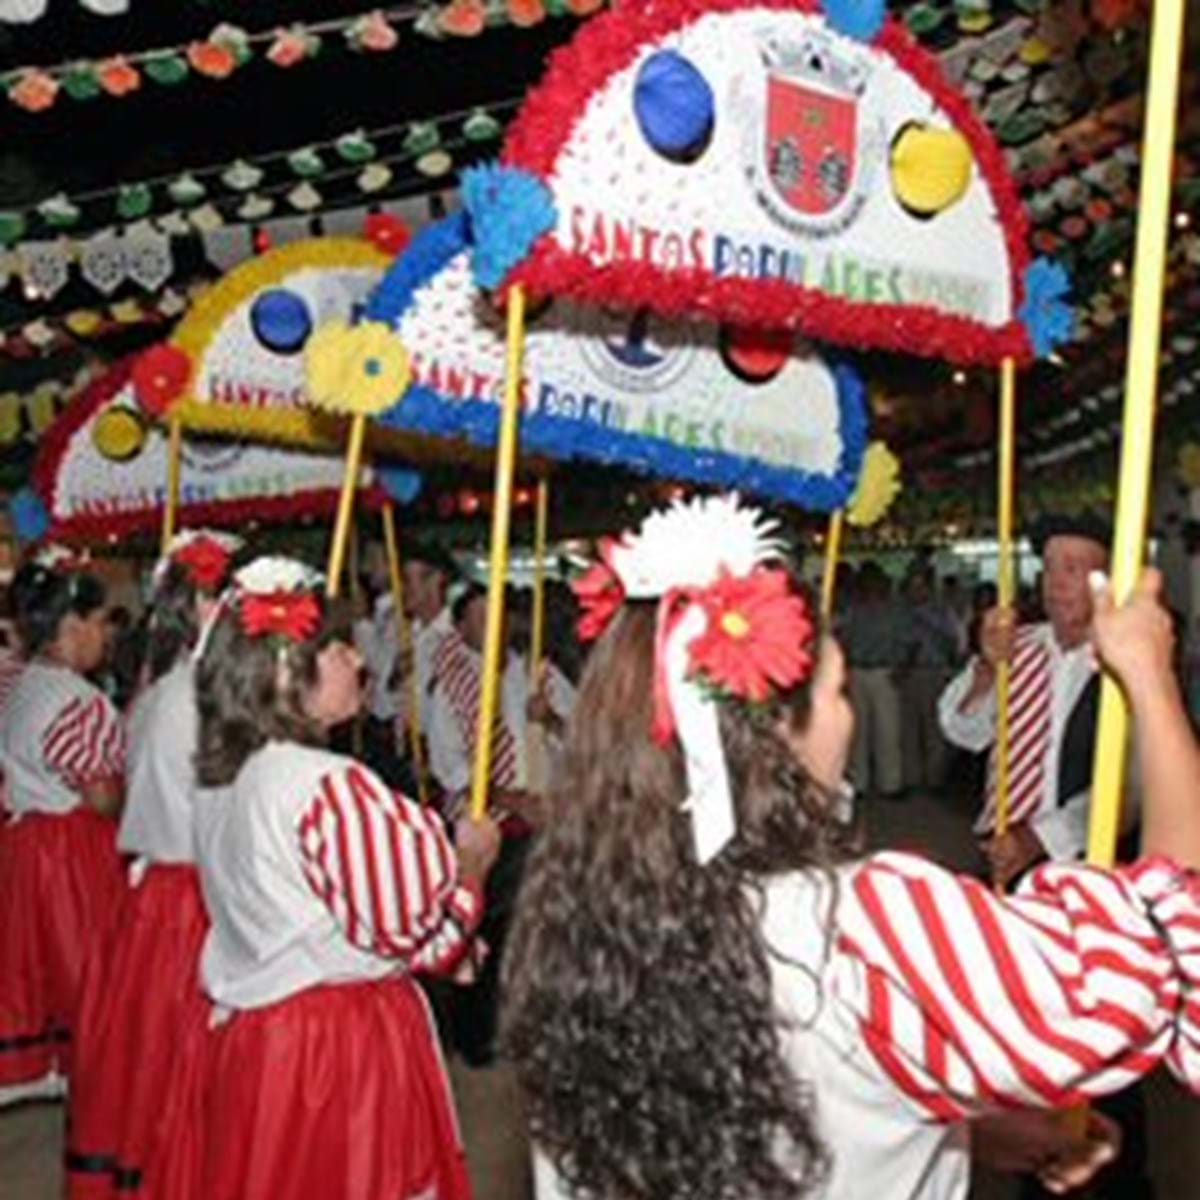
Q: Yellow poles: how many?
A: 8